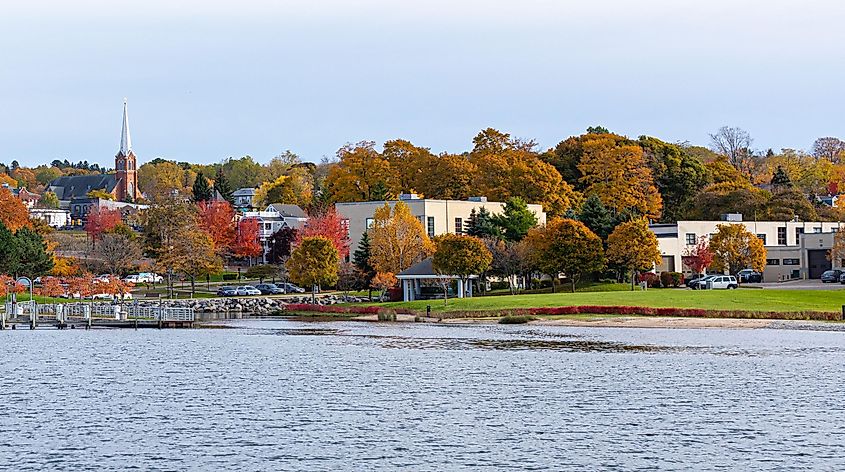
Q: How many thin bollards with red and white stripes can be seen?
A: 1